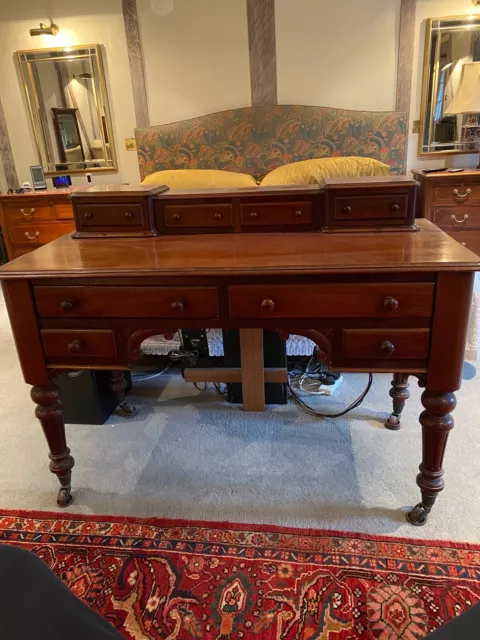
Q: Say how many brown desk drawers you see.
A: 8